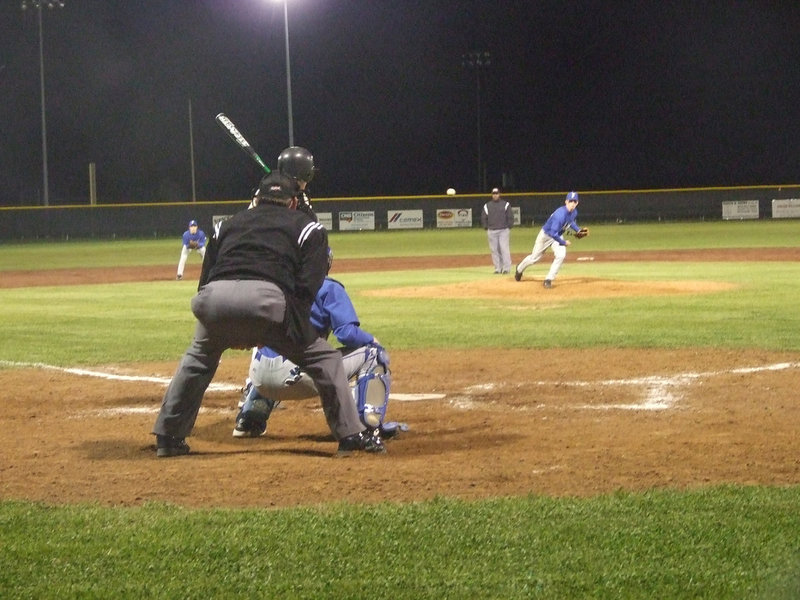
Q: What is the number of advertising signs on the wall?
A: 8